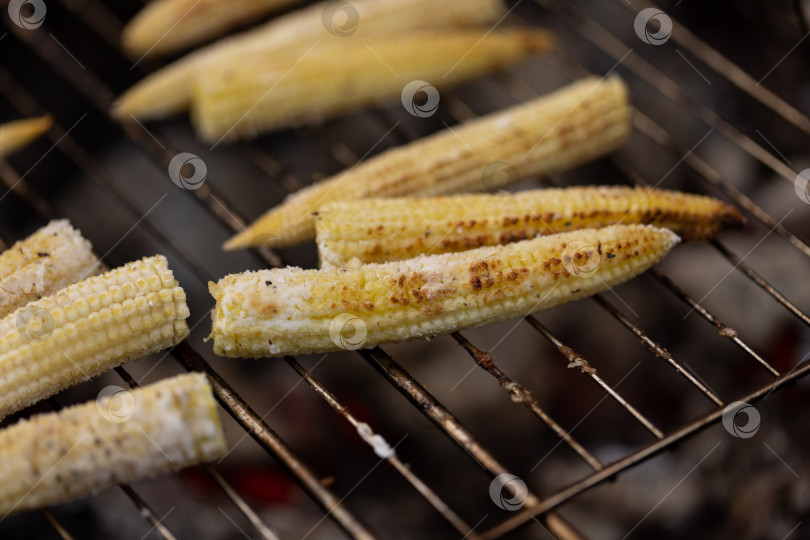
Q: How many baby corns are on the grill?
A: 10